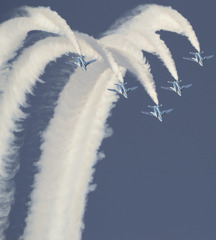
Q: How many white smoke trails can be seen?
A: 5